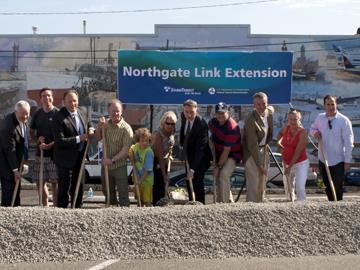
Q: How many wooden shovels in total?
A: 11